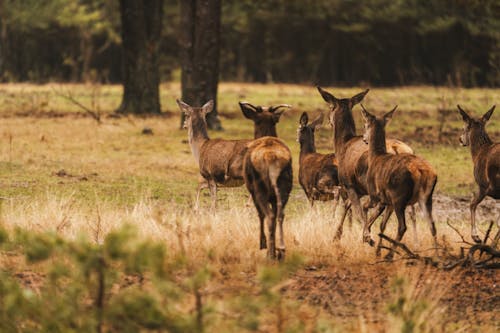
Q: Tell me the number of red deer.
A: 6